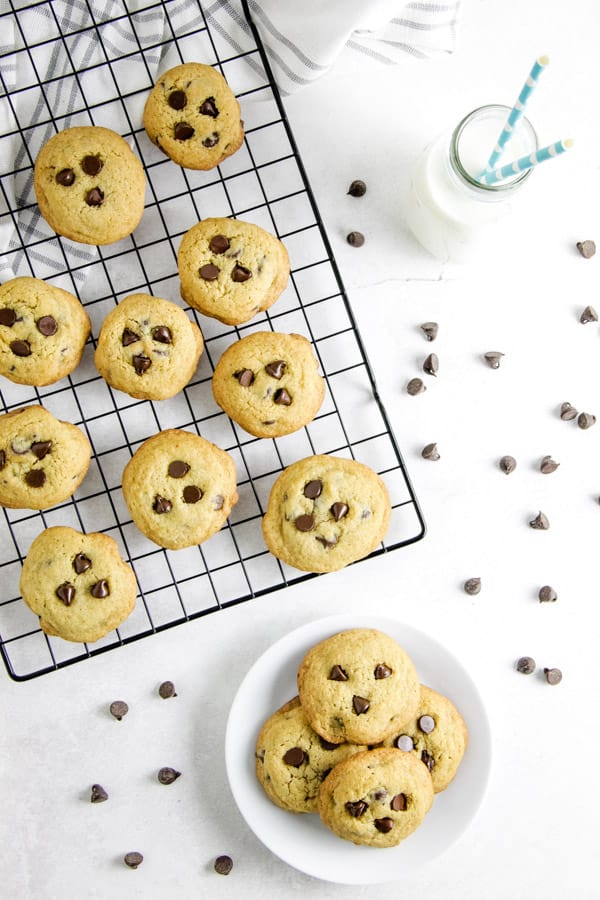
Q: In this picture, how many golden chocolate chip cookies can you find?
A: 14